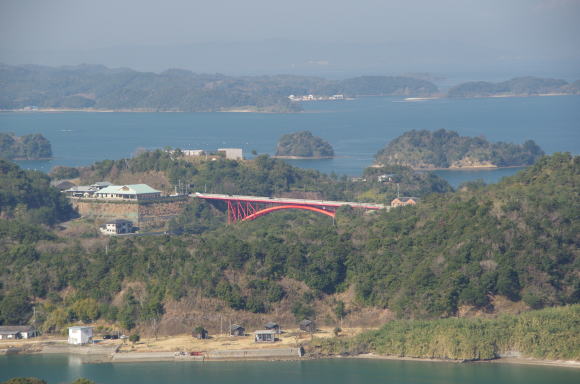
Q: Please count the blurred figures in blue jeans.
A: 0